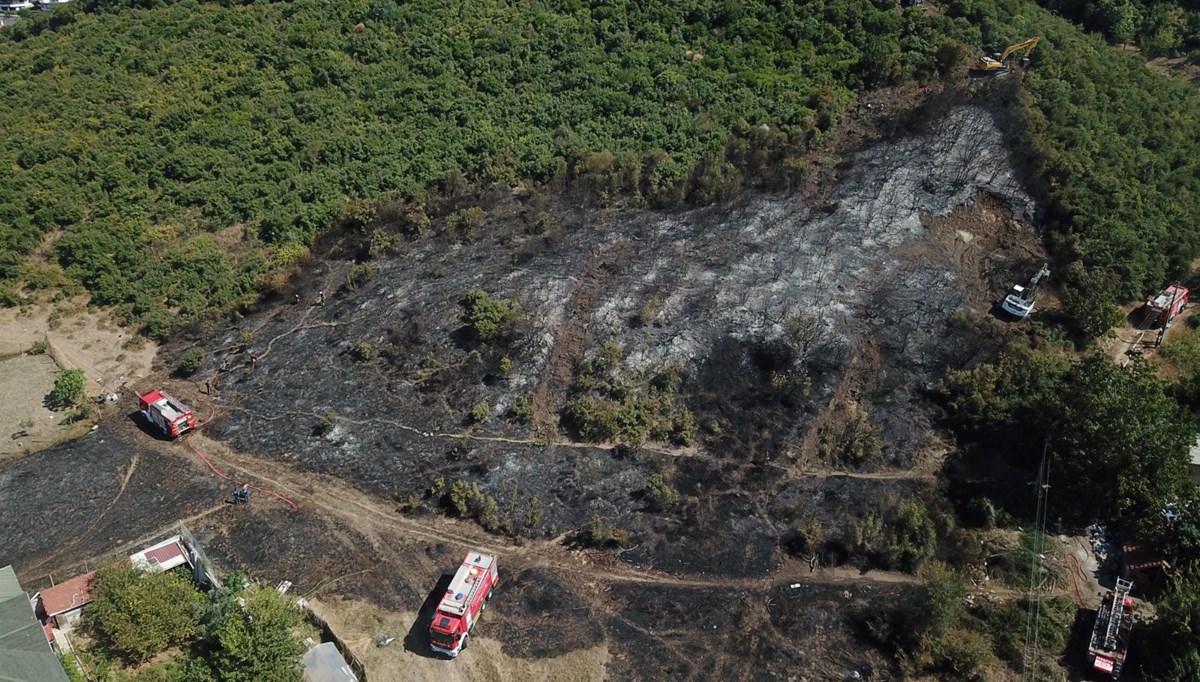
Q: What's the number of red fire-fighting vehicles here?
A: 4